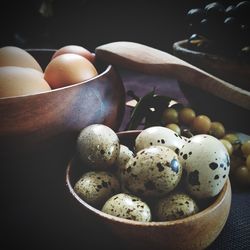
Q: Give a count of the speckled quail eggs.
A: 8